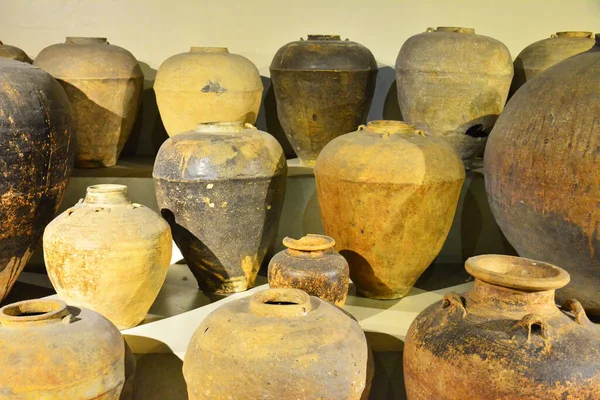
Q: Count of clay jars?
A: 15